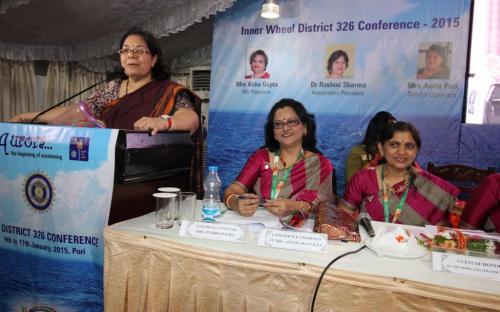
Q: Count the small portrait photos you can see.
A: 3